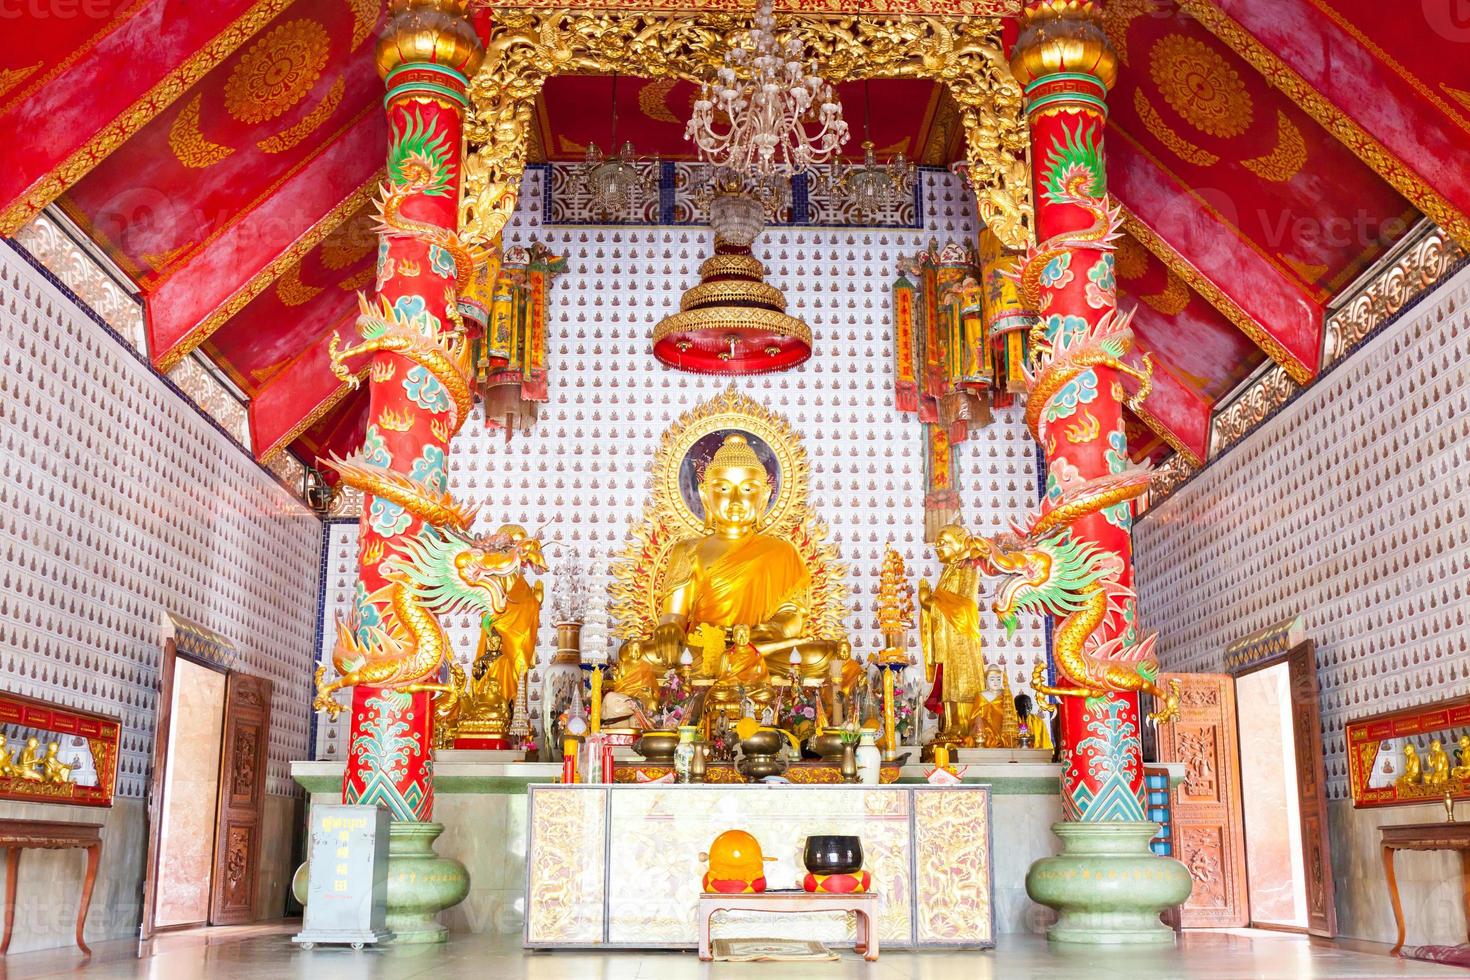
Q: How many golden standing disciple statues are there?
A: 2